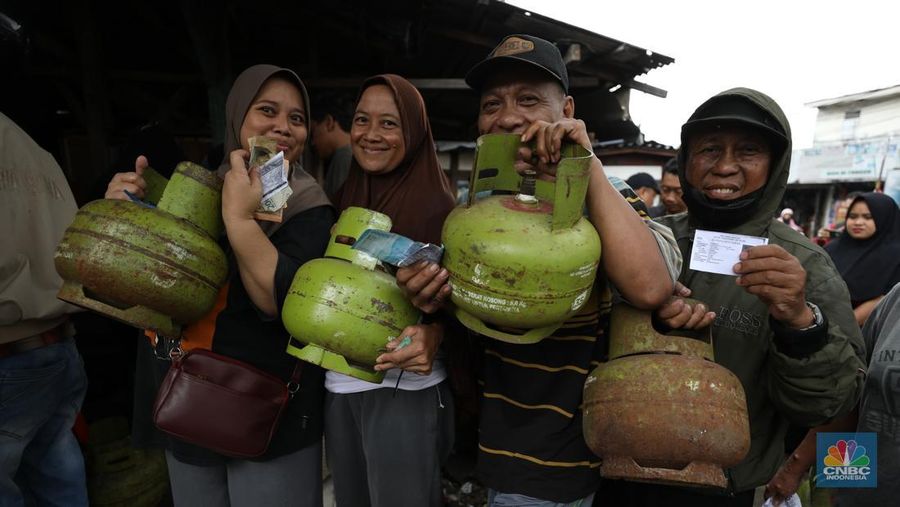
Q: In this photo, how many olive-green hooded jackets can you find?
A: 1